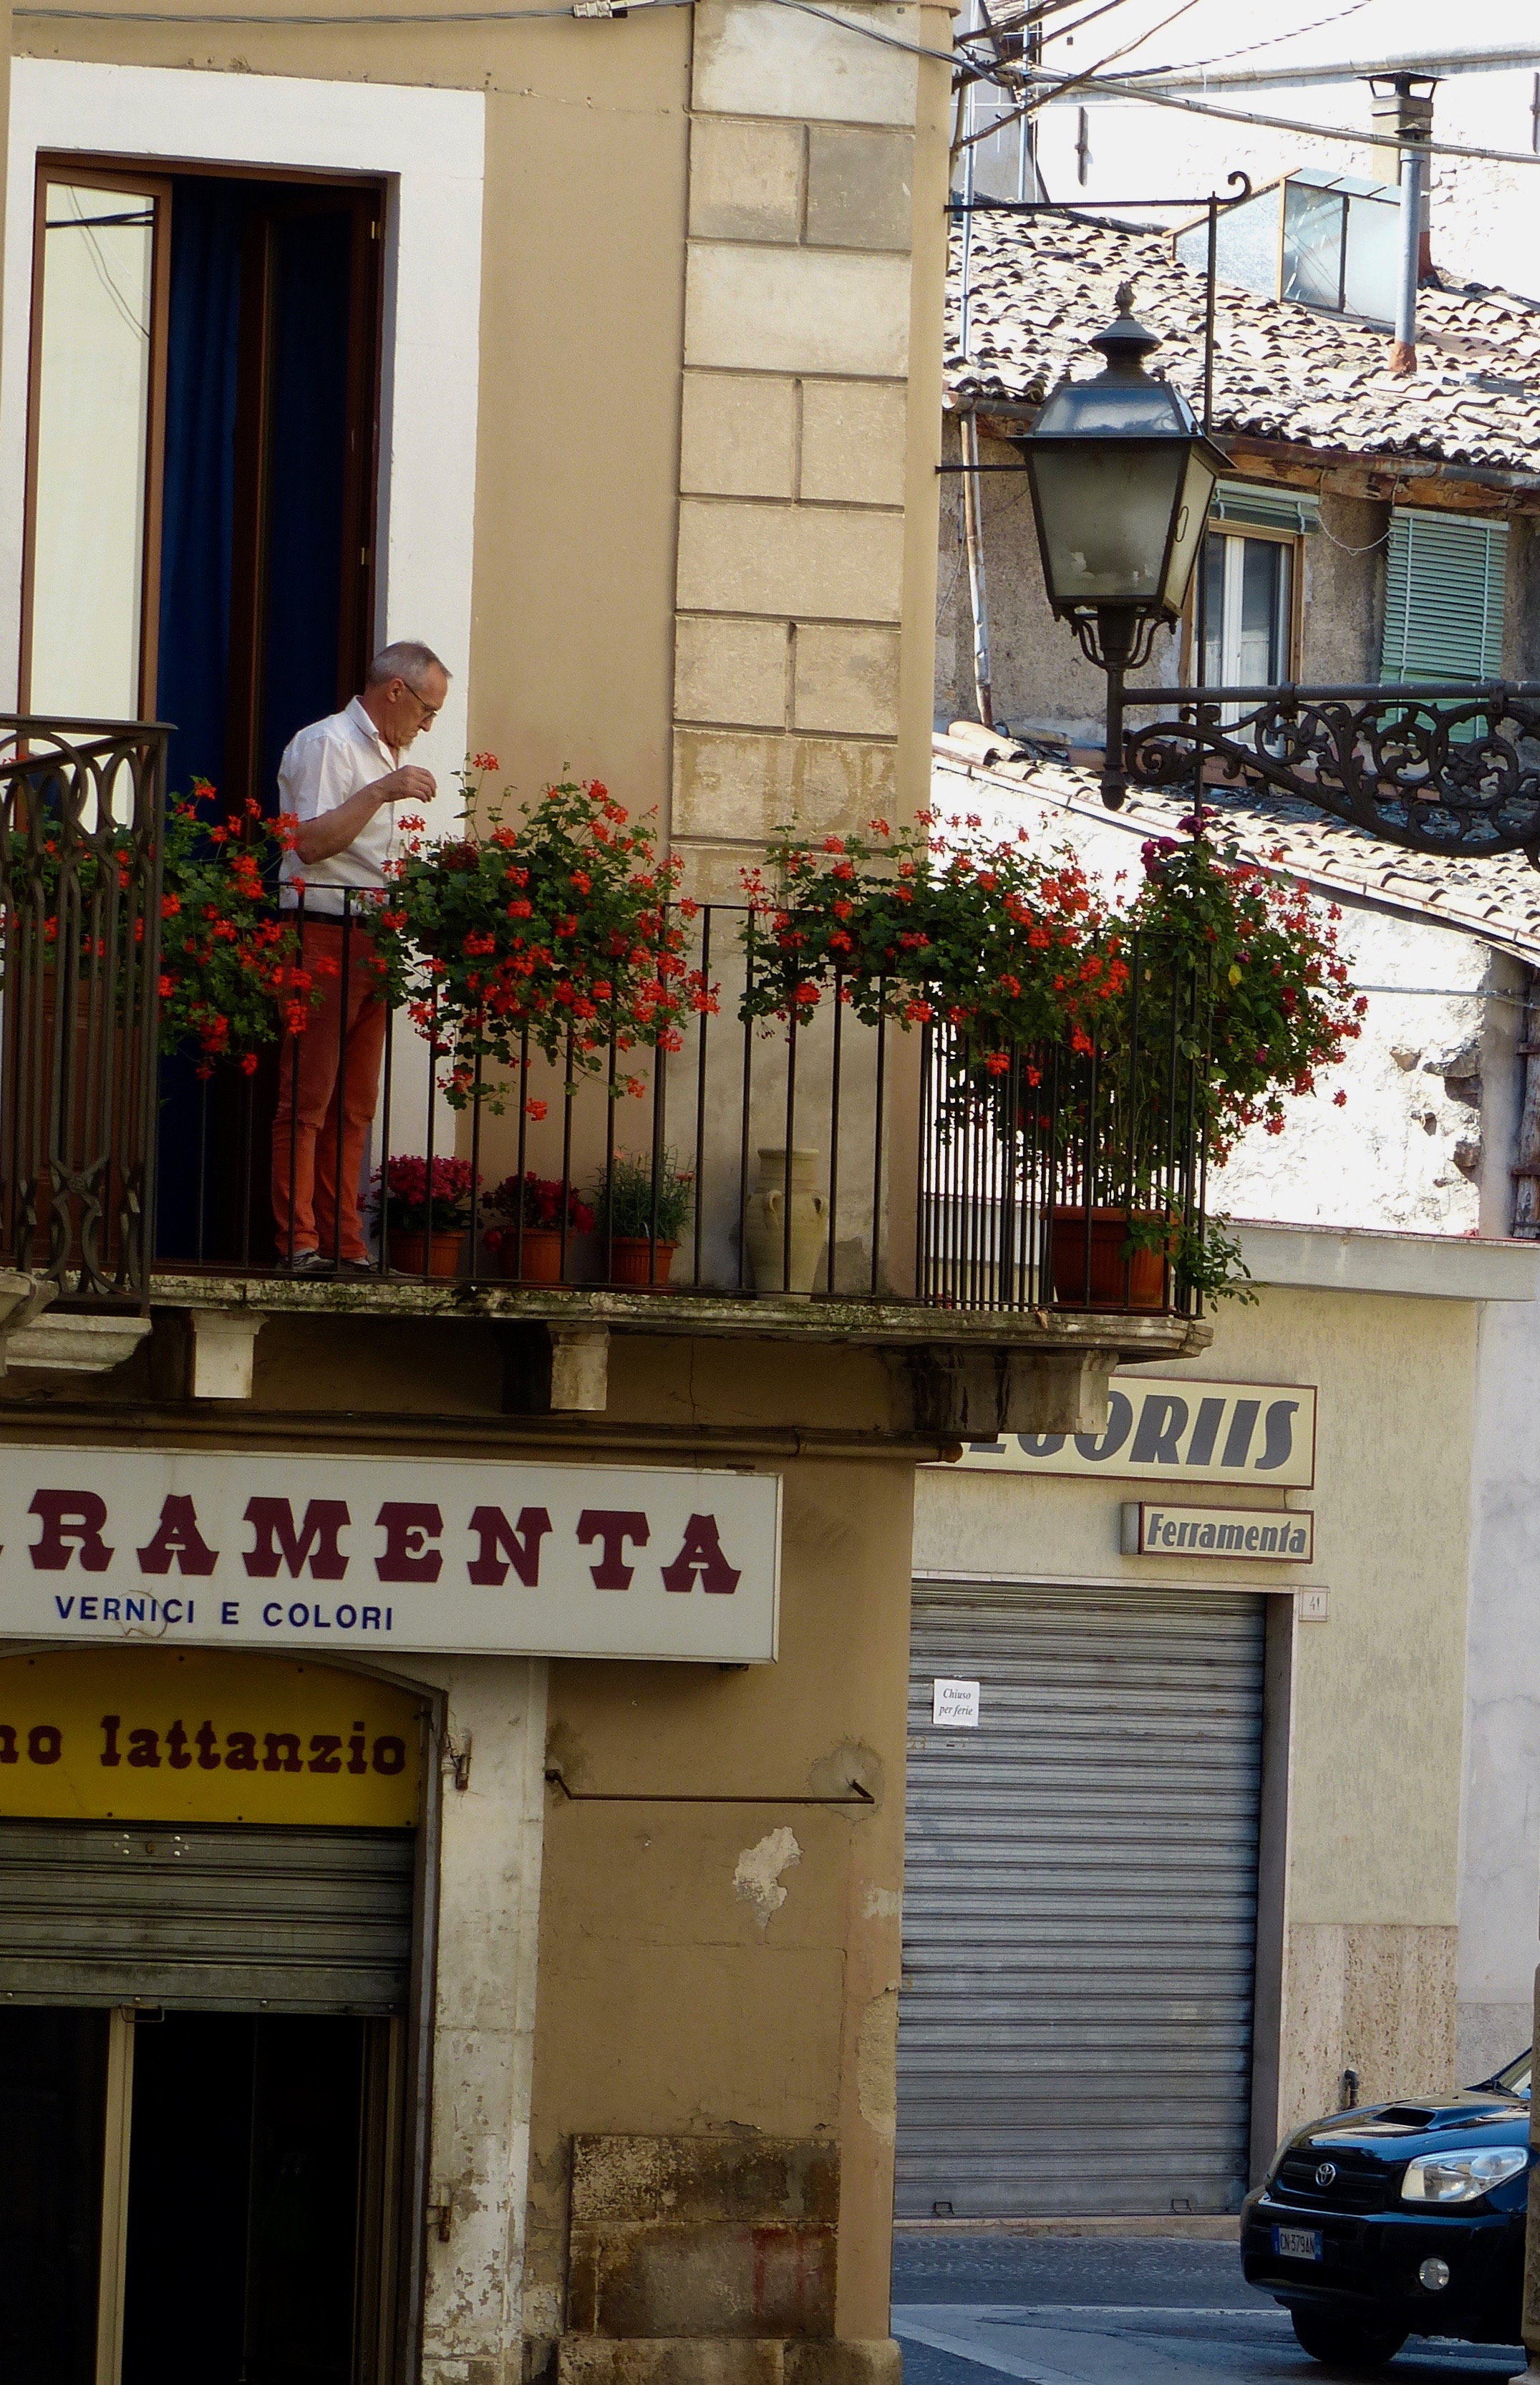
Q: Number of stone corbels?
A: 3